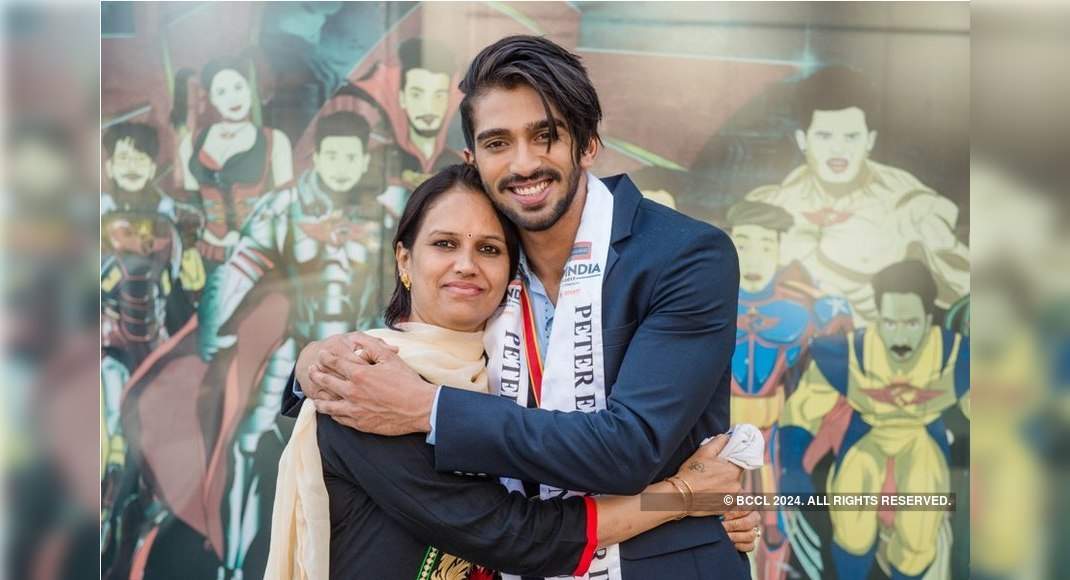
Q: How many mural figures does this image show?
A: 7